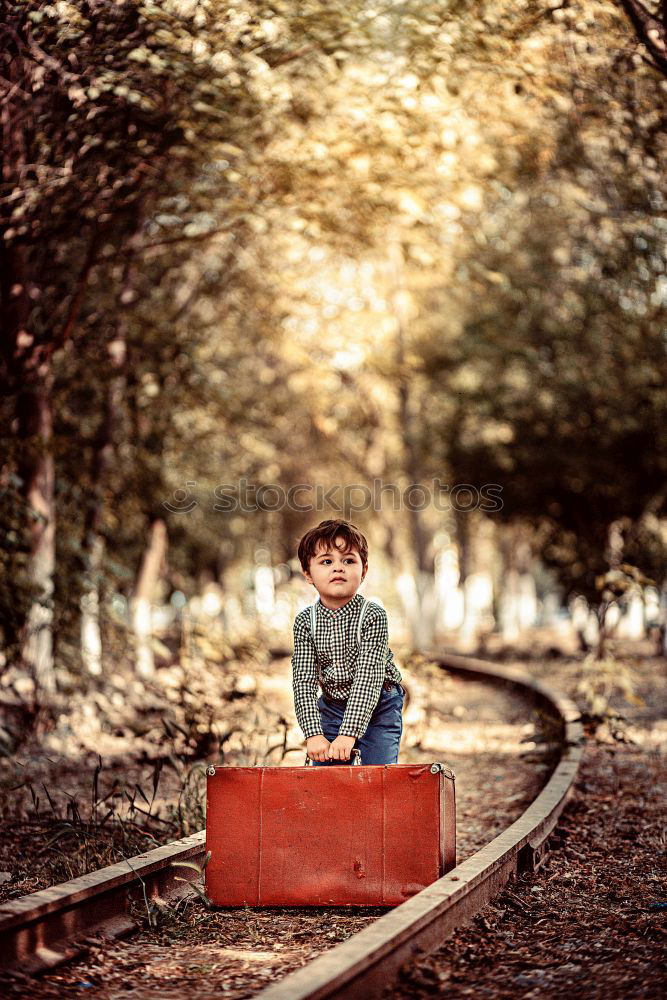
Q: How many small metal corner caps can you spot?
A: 2